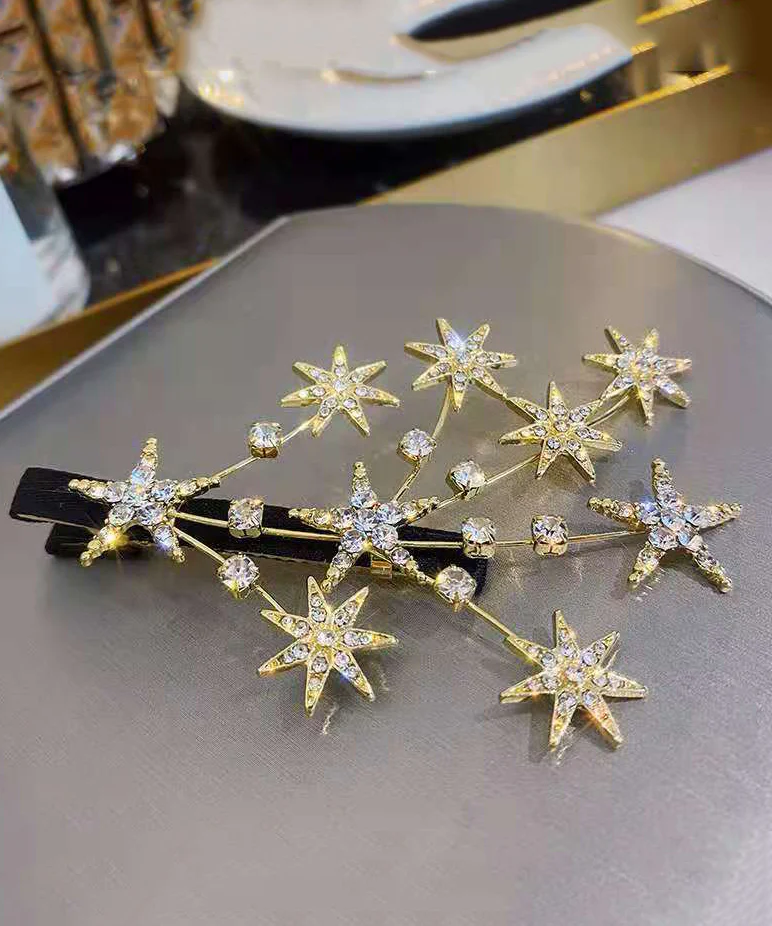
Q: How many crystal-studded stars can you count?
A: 9